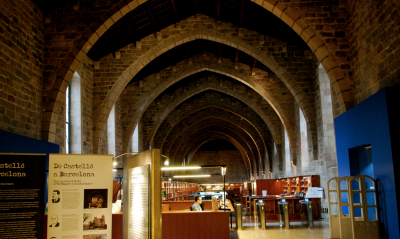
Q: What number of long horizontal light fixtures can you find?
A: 2